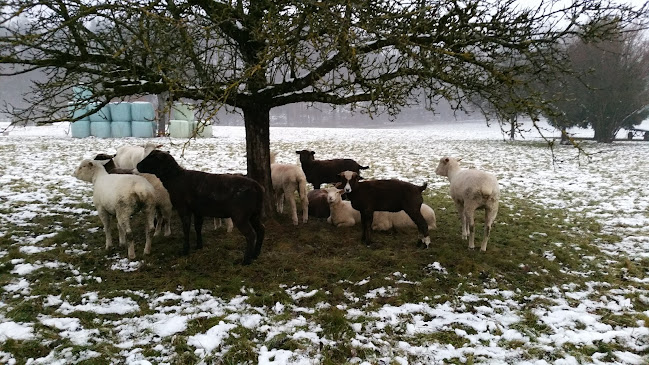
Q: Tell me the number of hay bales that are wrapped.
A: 12